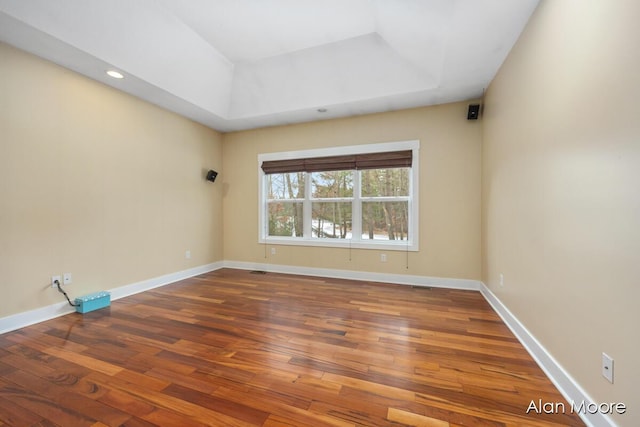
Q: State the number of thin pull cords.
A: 3